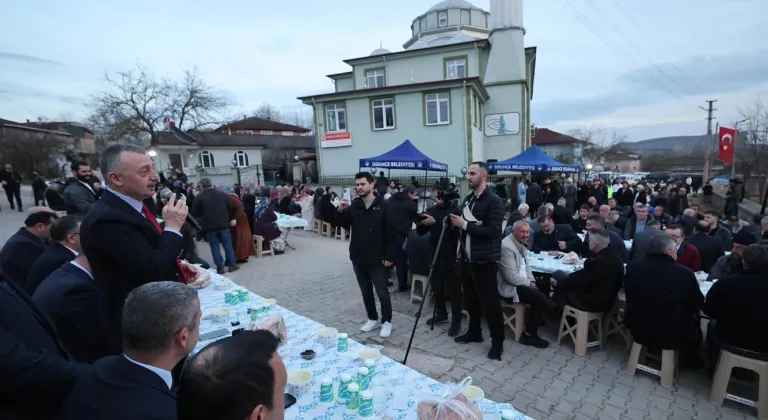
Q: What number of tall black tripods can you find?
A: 1